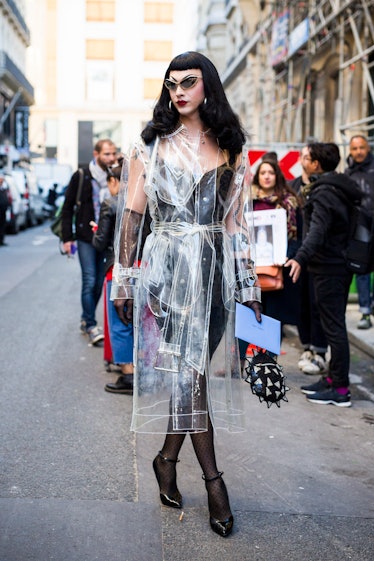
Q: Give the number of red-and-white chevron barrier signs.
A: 1